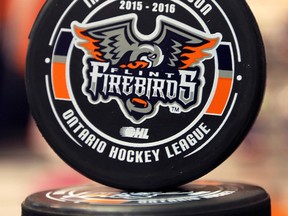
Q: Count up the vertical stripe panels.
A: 2